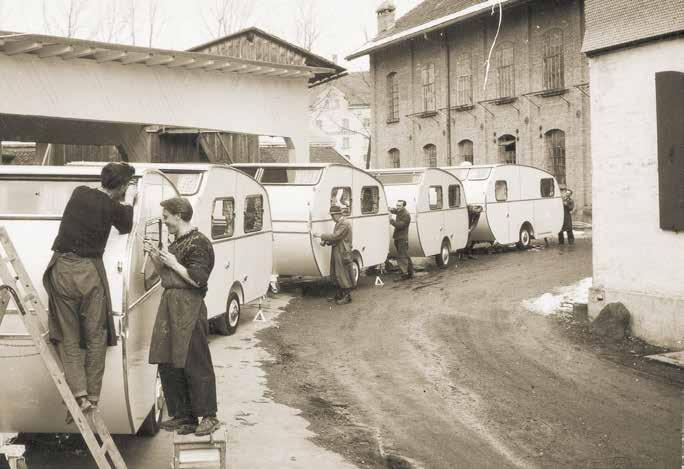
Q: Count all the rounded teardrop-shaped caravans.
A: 5